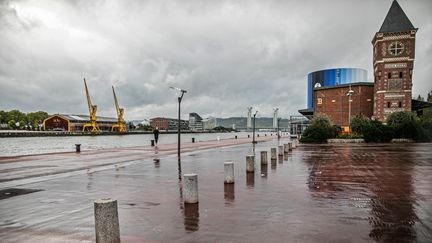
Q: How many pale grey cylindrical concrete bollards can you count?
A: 11